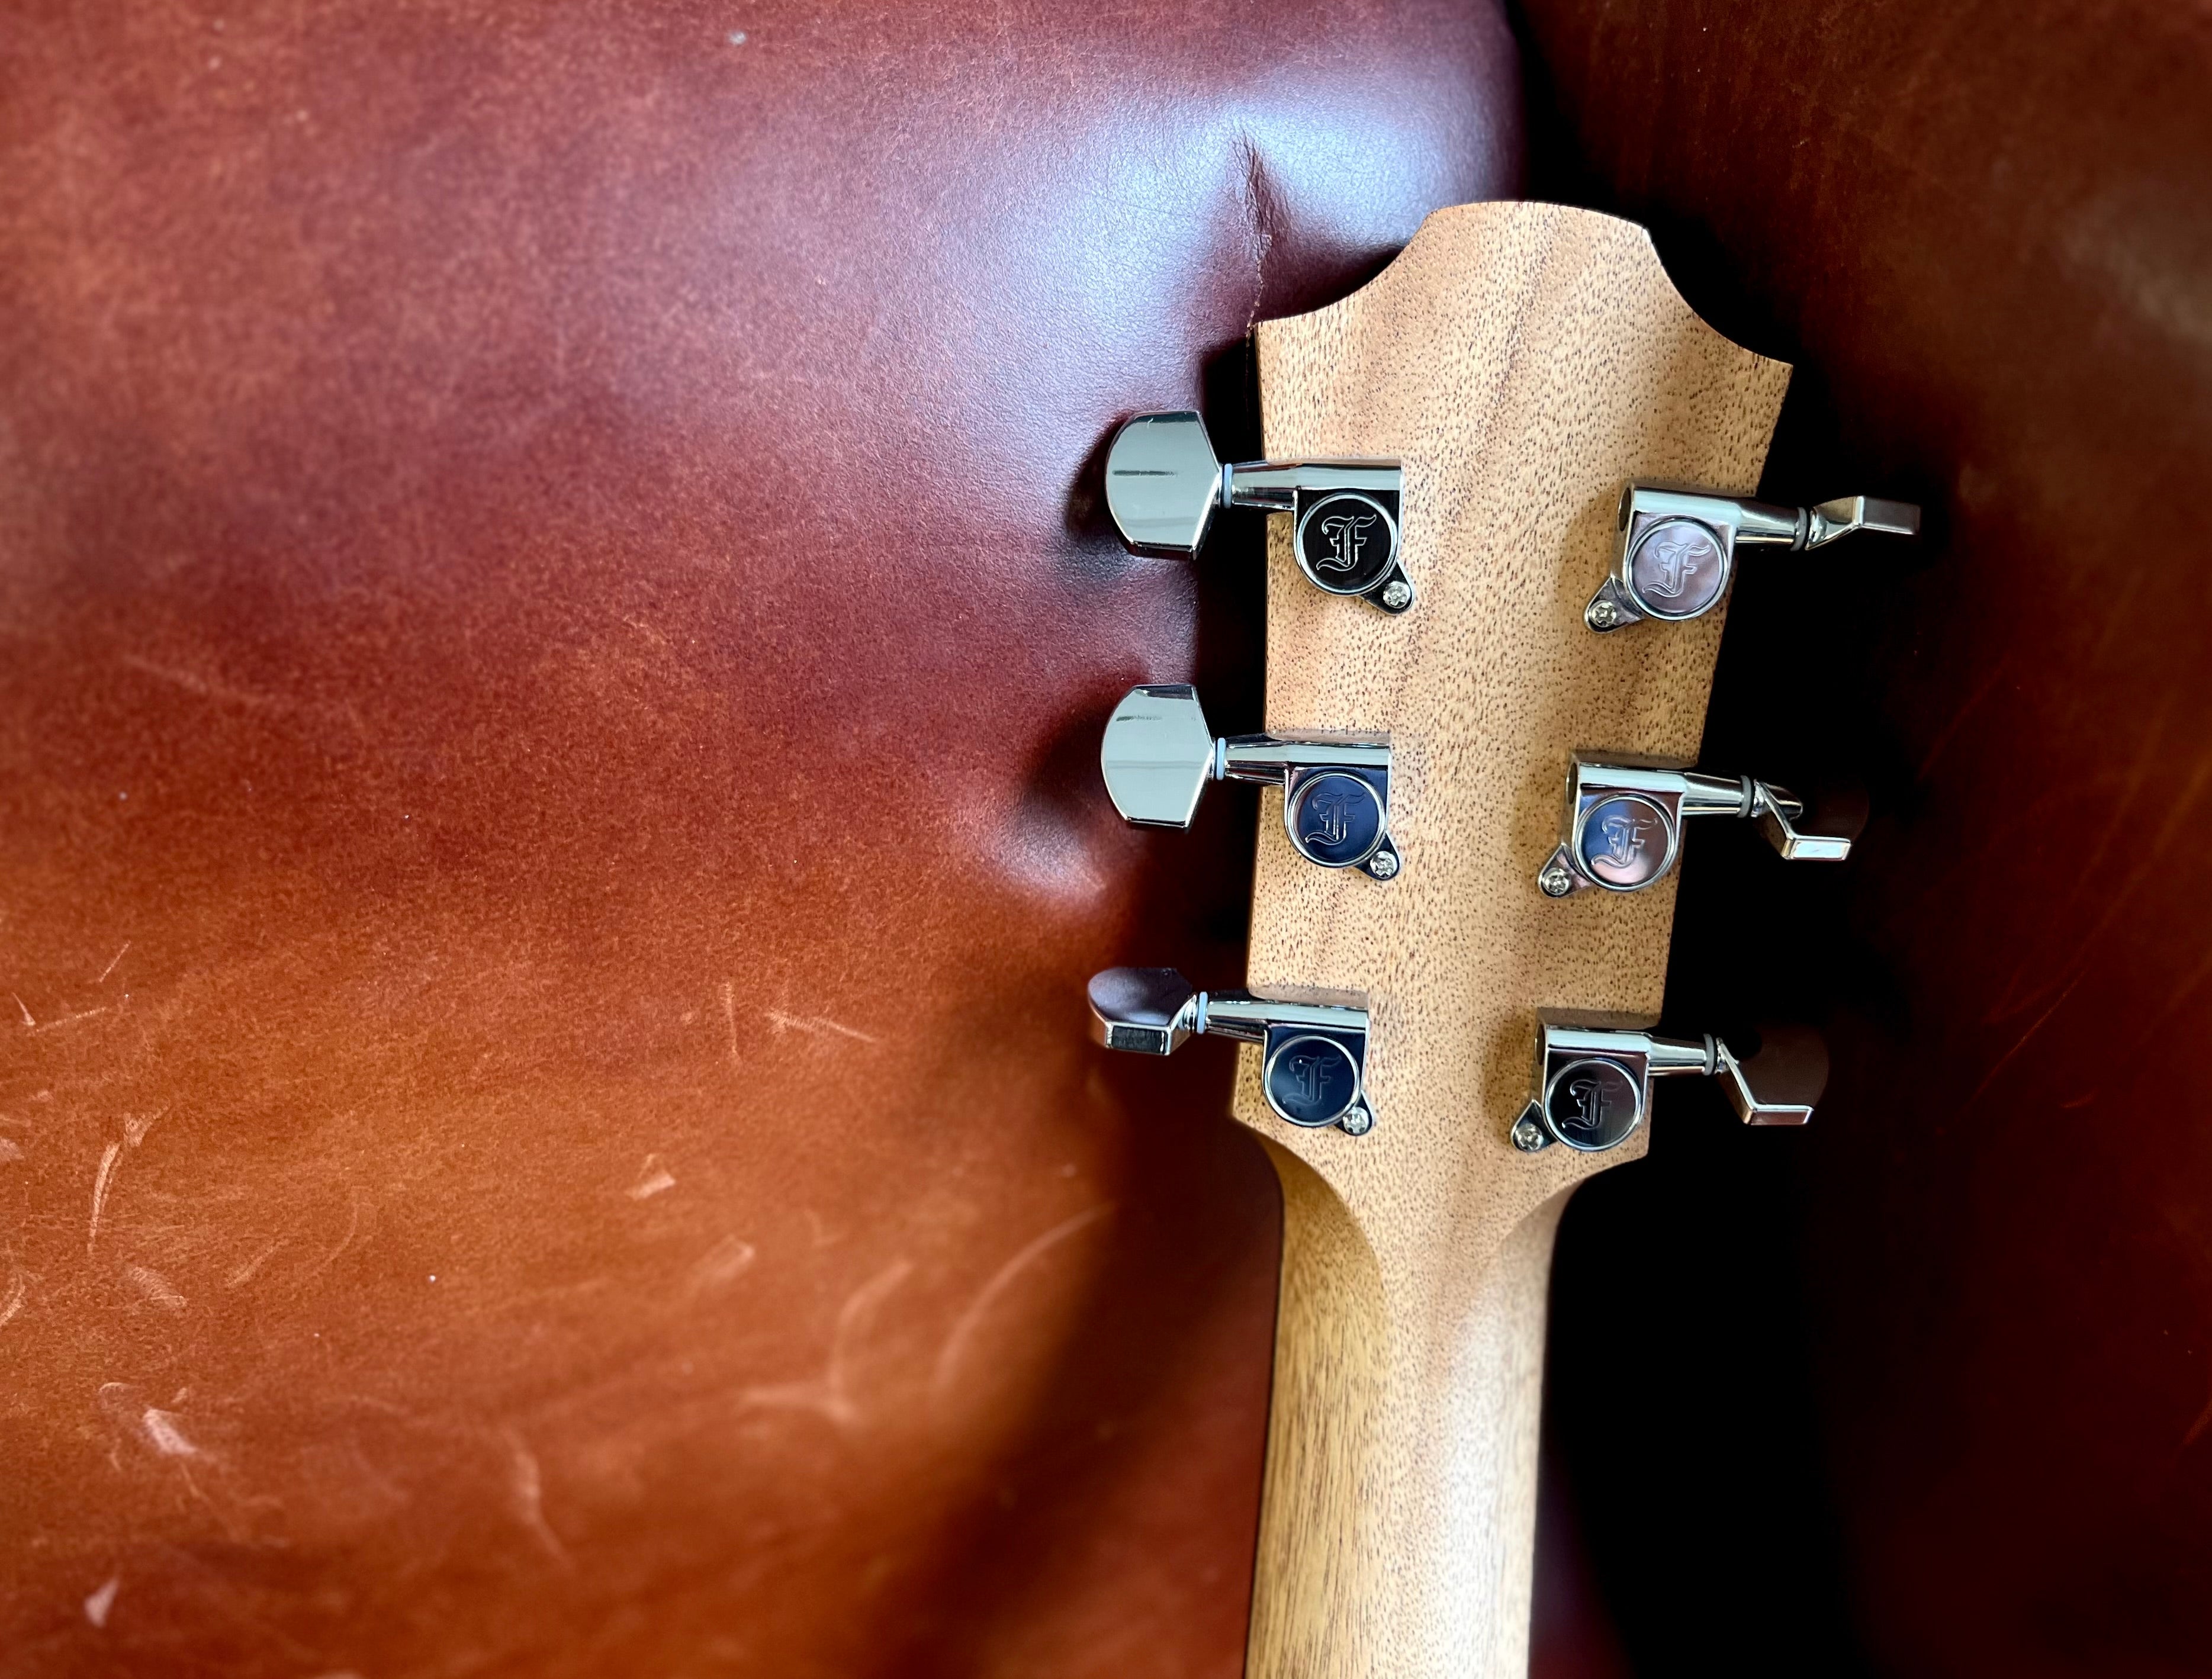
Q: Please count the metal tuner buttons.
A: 6